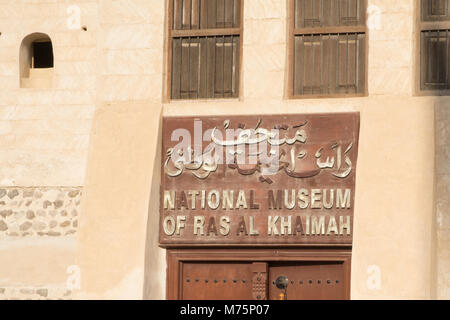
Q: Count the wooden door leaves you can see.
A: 2